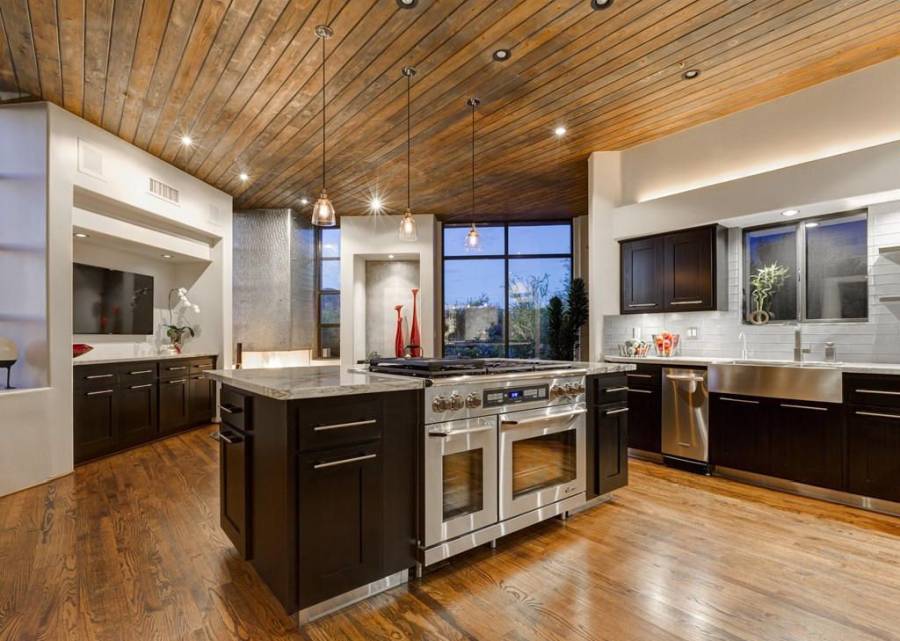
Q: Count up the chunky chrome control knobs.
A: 6